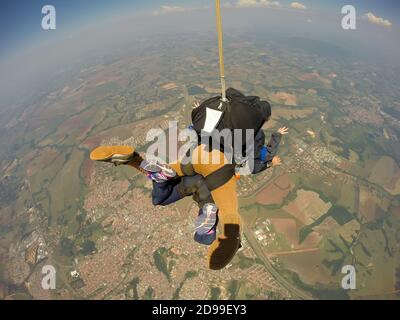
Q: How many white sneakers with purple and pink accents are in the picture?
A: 2